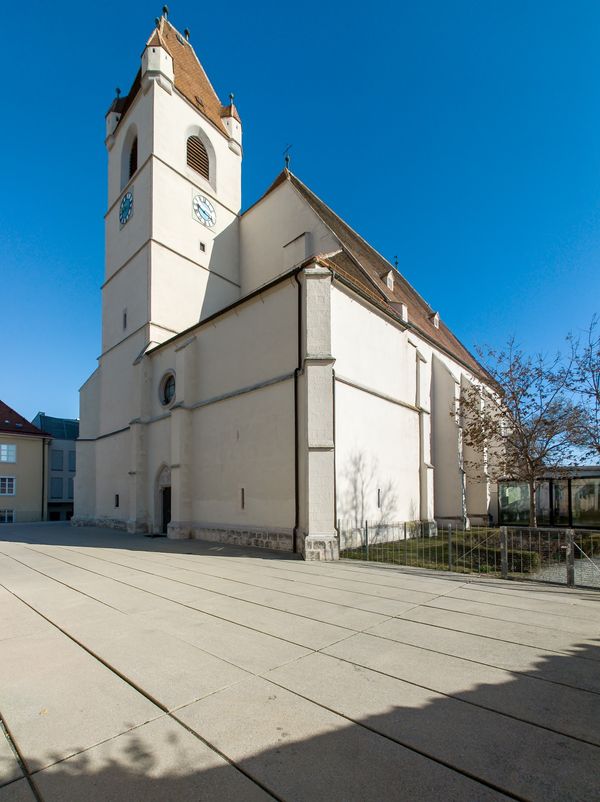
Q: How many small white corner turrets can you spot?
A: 3